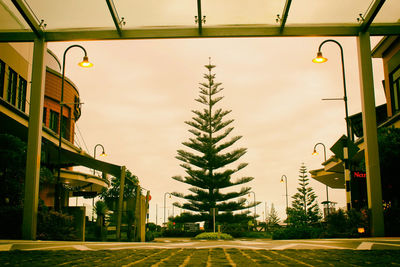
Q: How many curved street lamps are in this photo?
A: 7